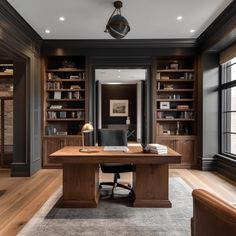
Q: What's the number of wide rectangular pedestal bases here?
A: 2